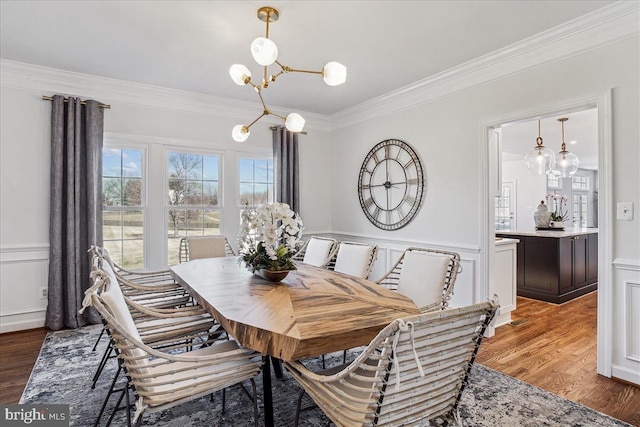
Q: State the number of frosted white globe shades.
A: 5